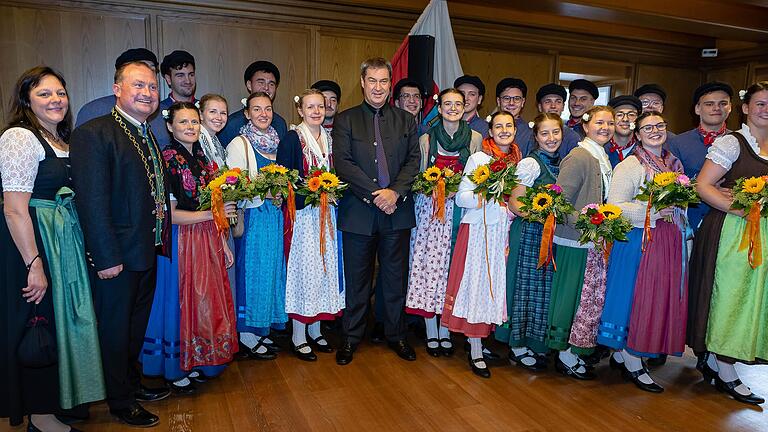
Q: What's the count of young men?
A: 12